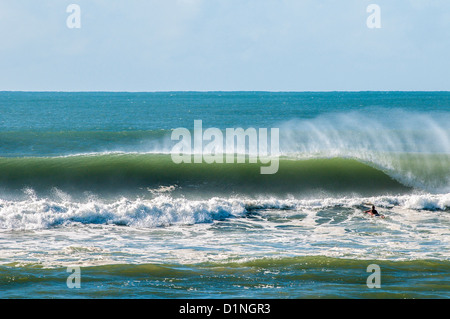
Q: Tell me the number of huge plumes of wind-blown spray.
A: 1